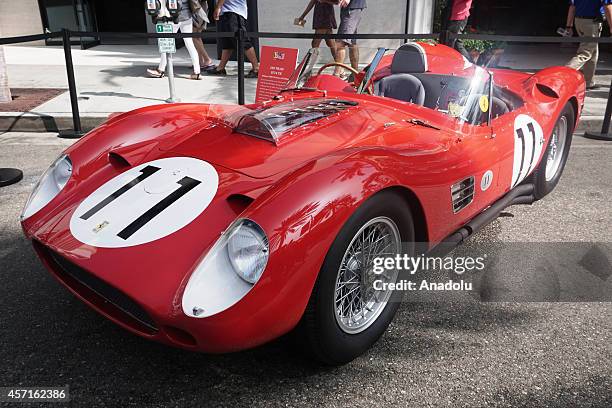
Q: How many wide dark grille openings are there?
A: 1